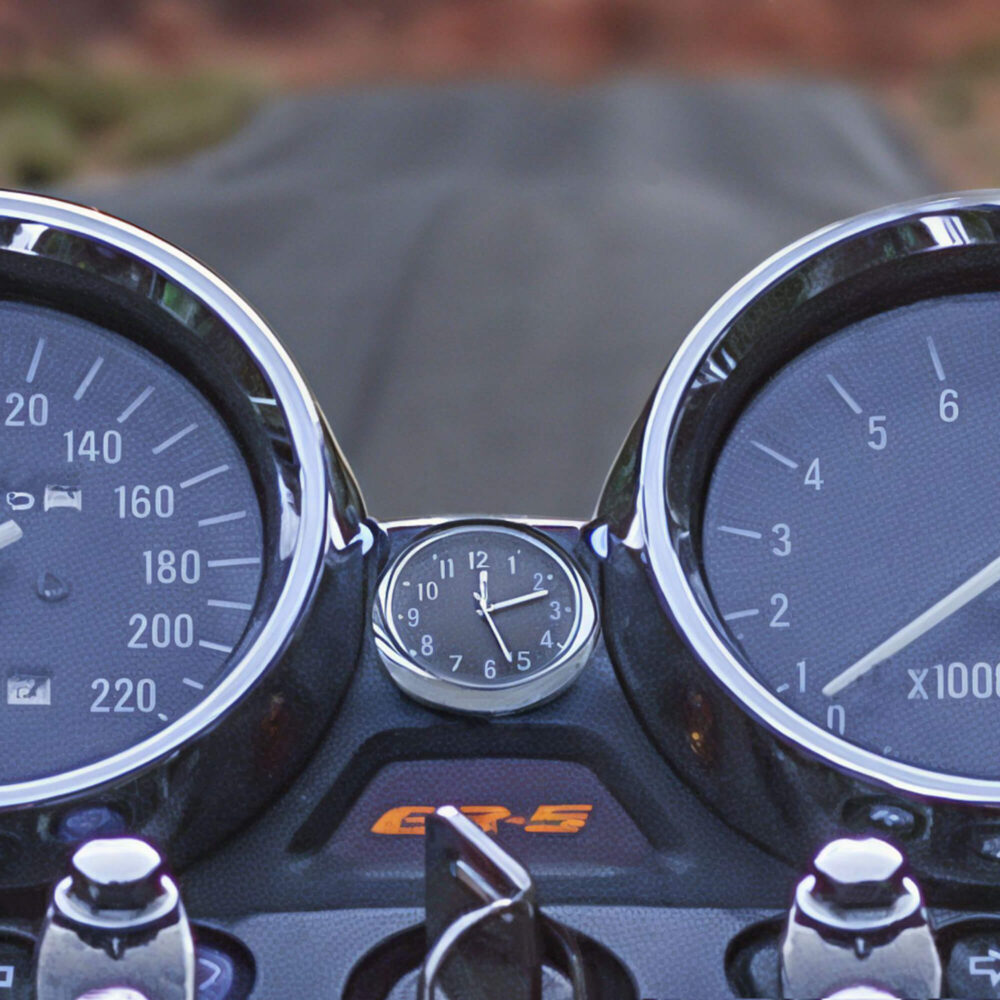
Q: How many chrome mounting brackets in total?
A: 2